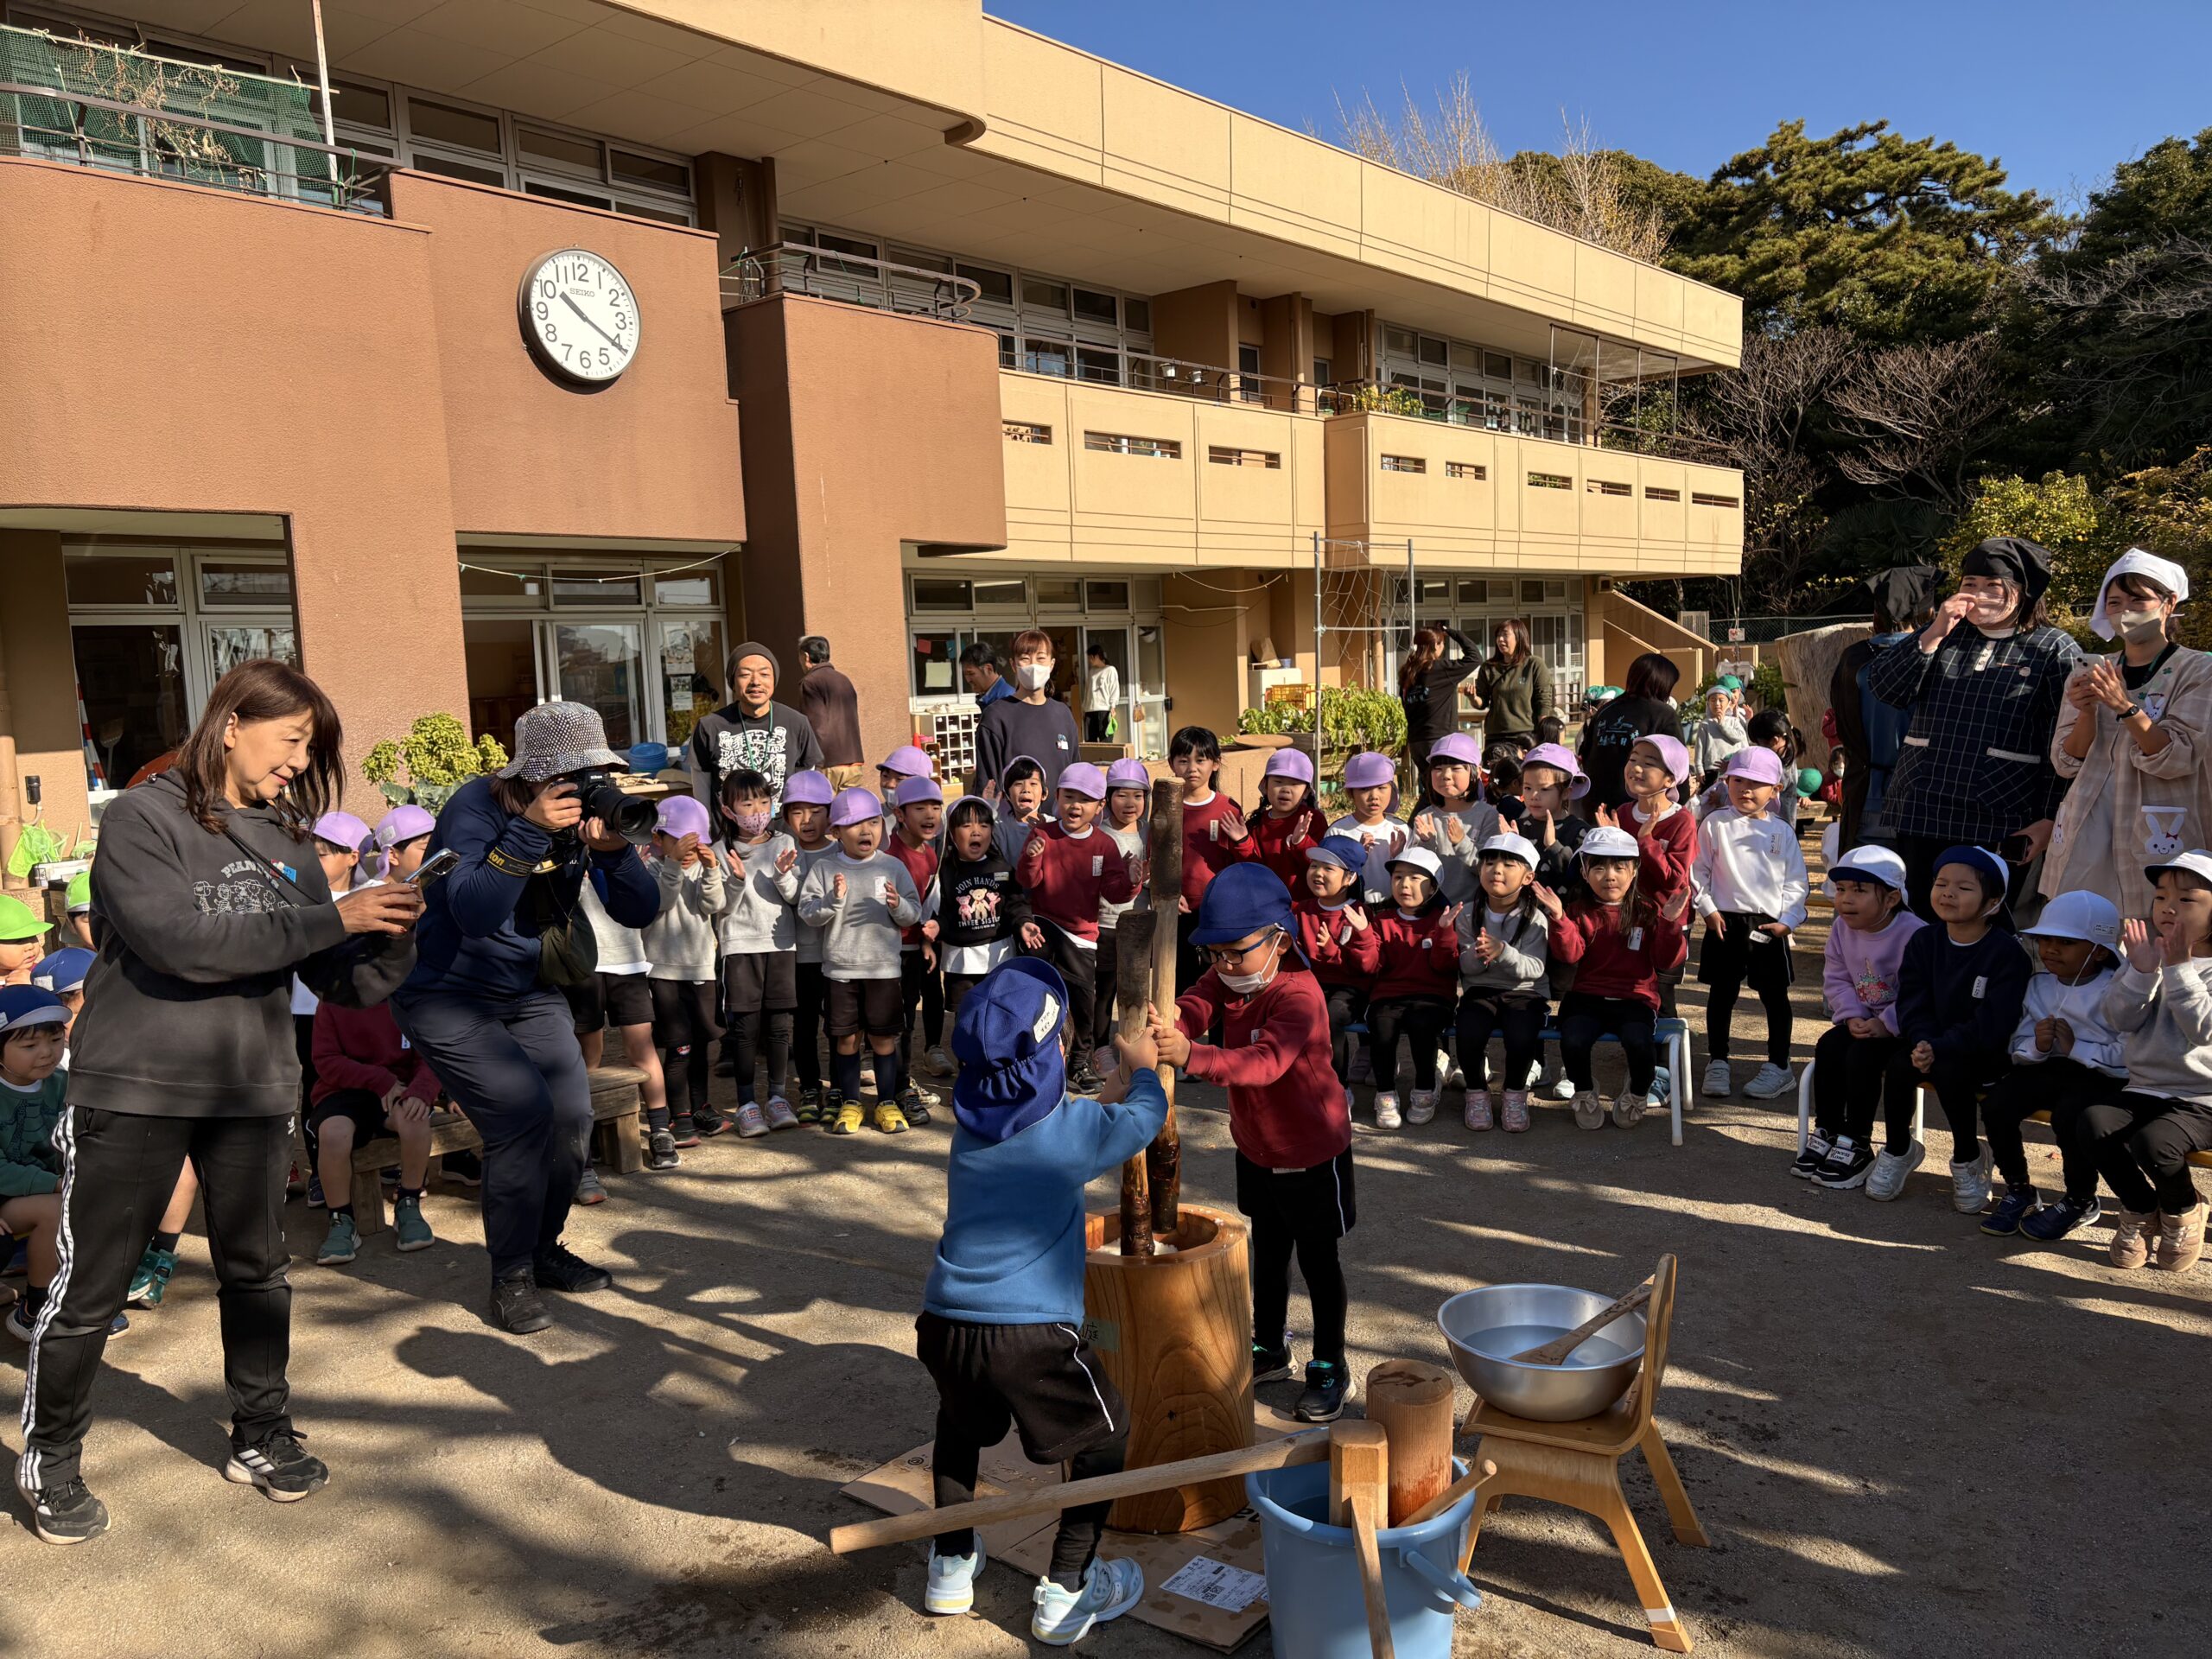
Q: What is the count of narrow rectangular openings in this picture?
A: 9